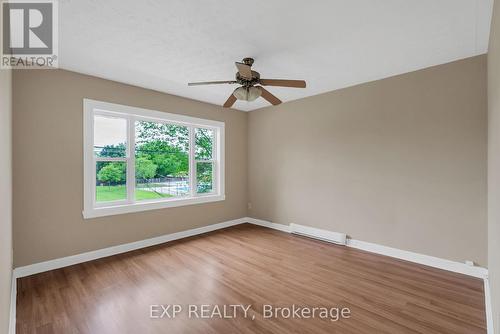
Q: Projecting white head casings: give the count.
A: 1